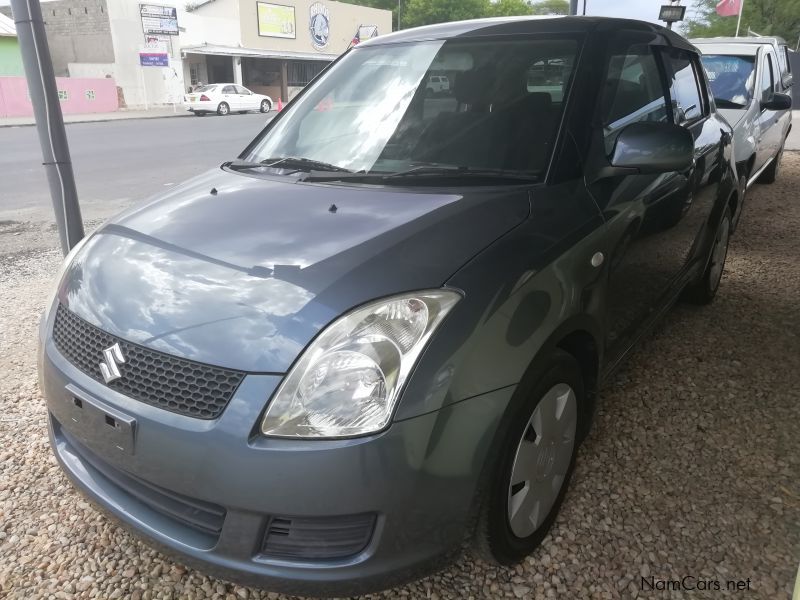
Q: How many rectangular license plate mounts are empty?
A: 1